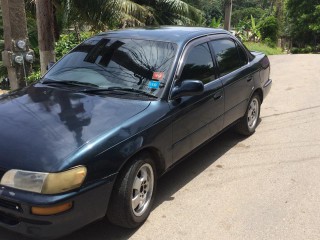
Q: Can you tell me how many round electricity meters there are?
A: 3